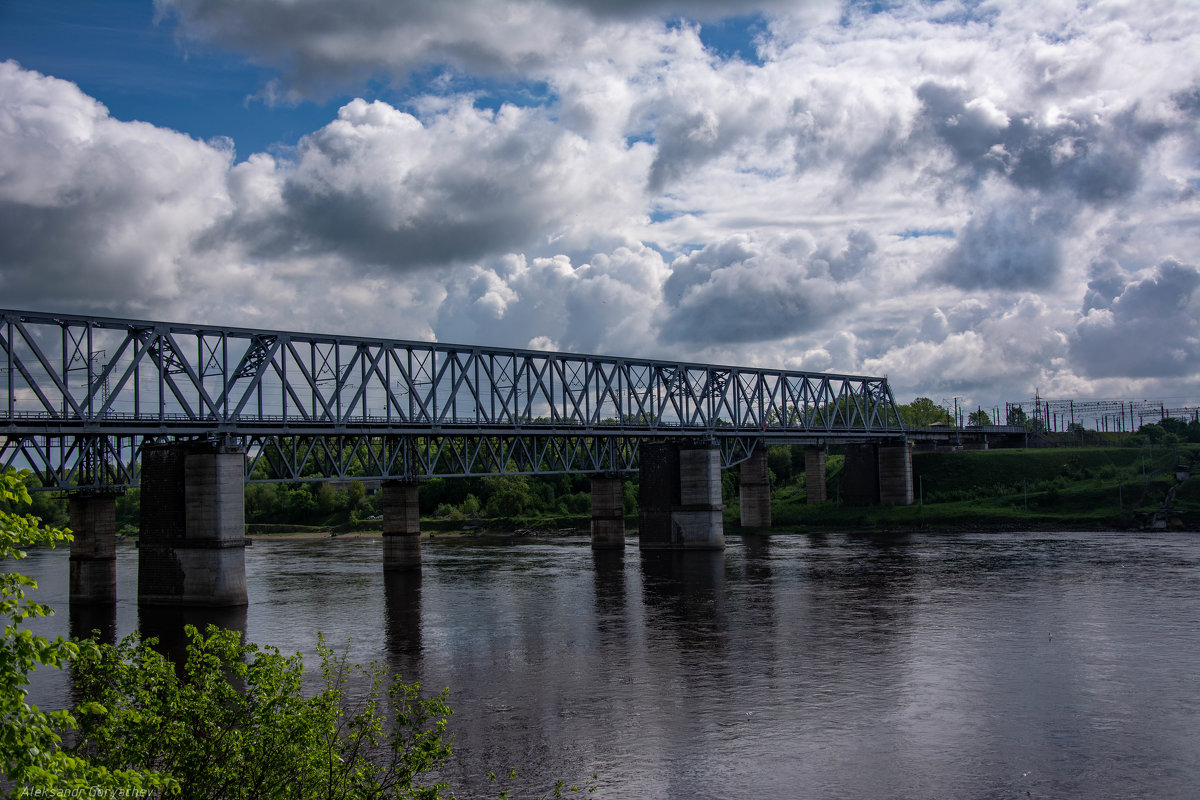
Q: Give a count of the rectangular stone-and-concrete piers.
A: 8